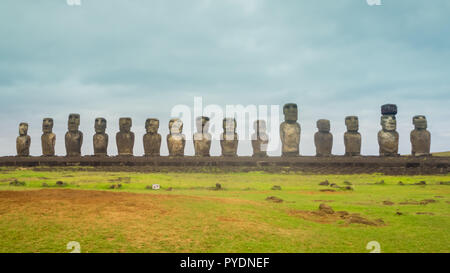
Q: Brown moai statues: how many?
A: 15